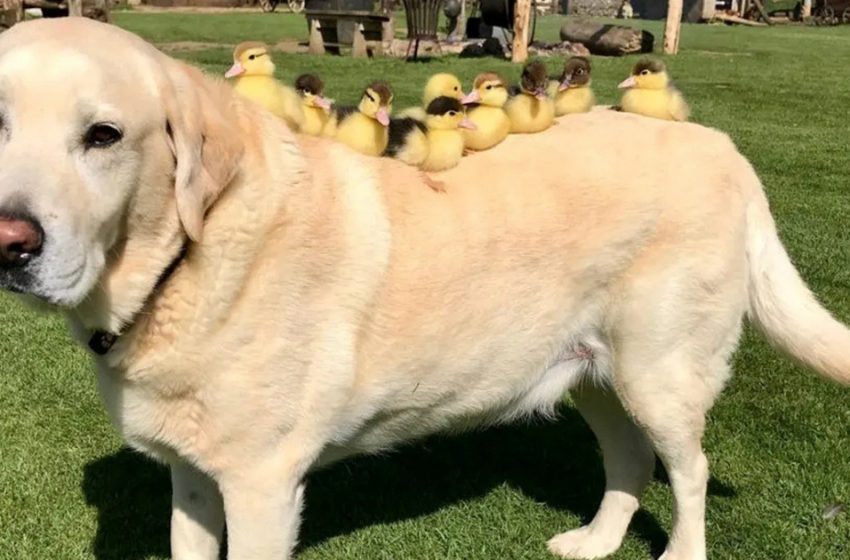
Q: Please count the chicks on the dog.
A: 9